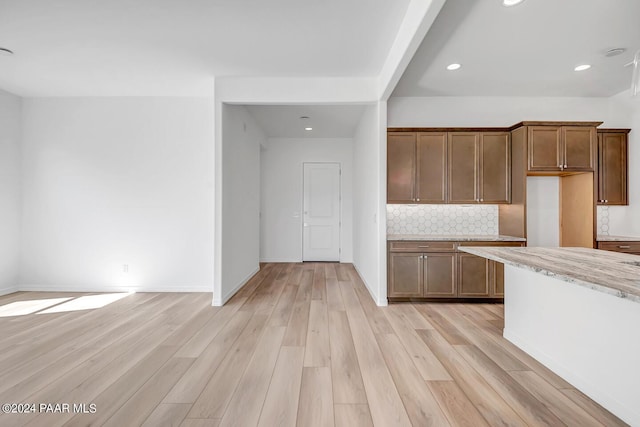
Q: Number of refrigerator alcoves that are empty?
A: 1